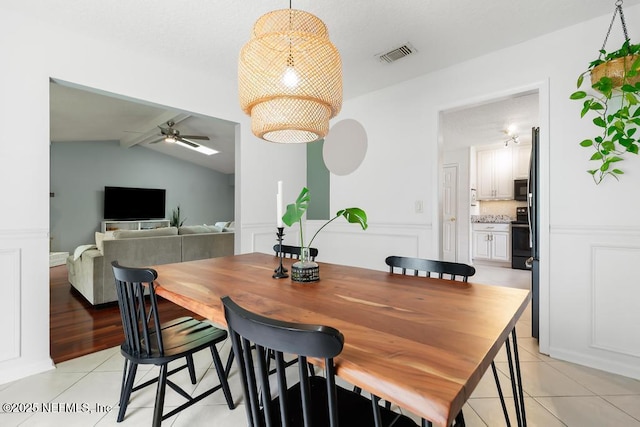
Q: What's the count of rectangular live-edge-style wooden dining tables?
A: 1